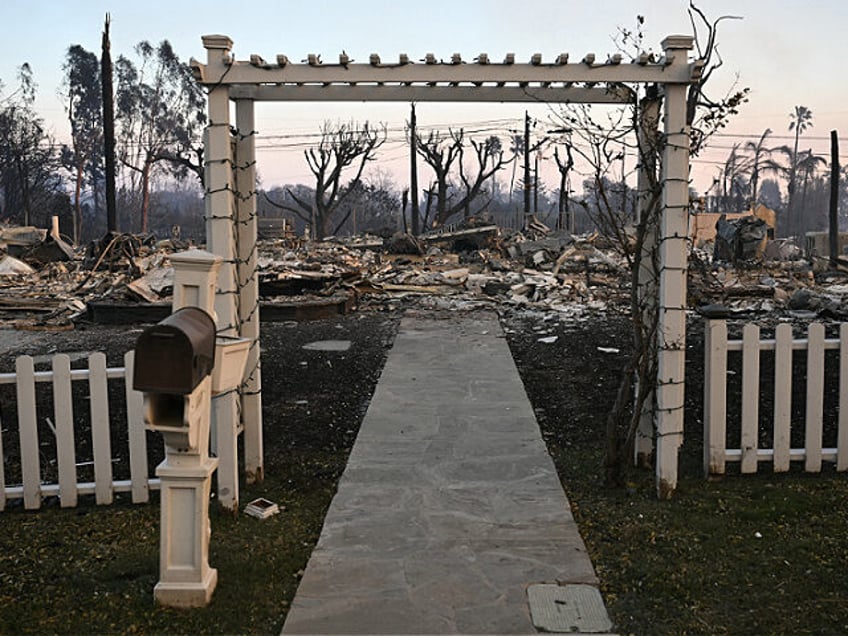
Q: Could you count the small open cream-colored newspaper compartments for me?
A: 1